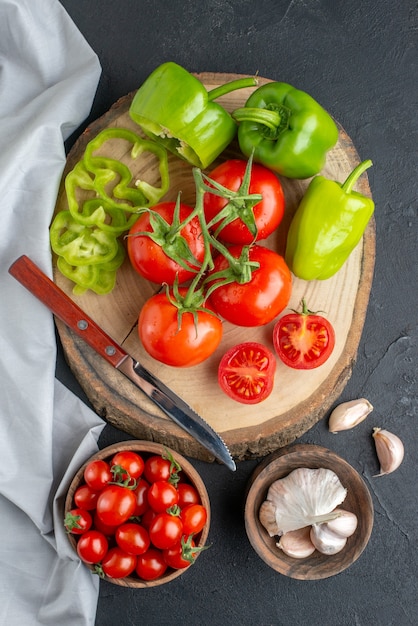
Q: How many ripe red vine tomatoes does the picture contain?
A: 4